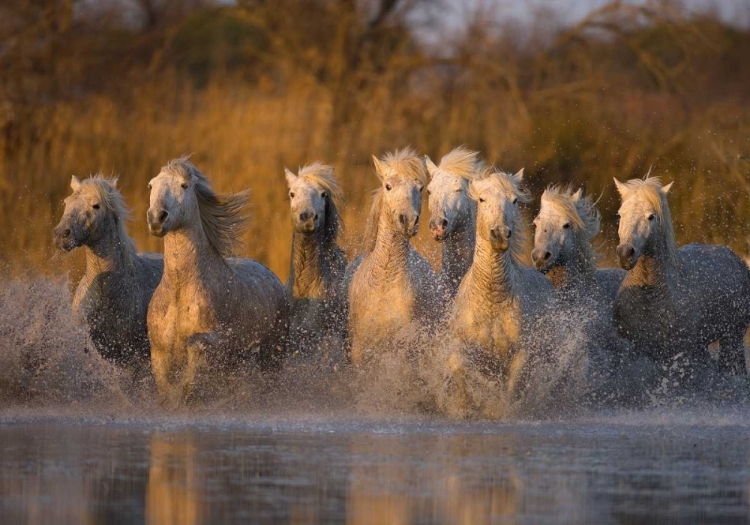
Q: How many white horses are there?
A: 8